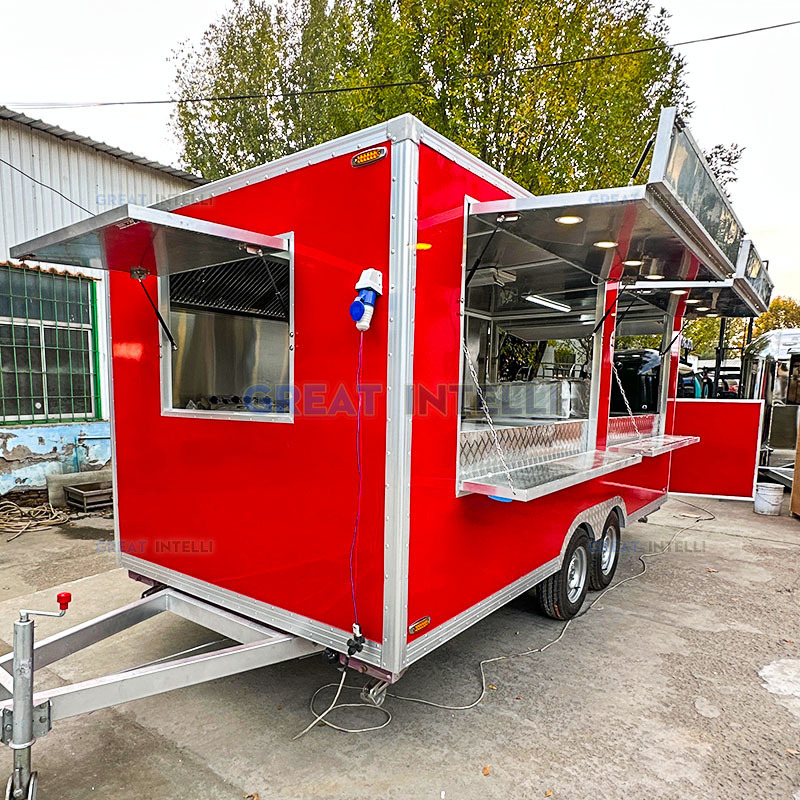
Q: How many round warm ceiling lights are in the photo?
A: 8